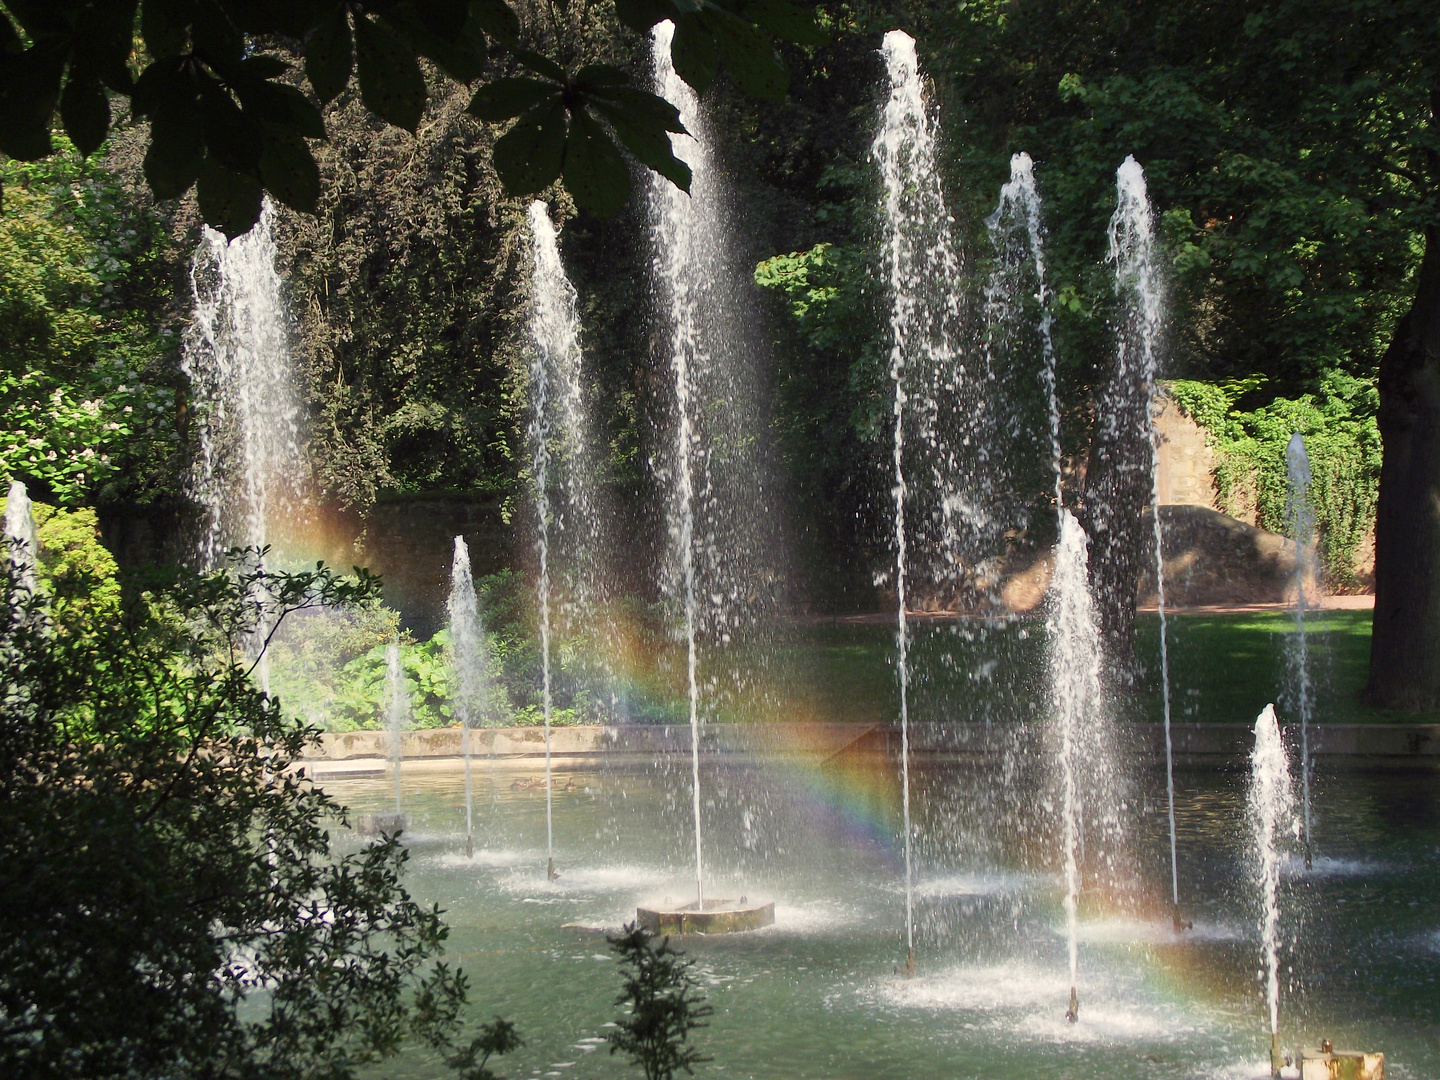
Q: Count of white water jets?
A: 12